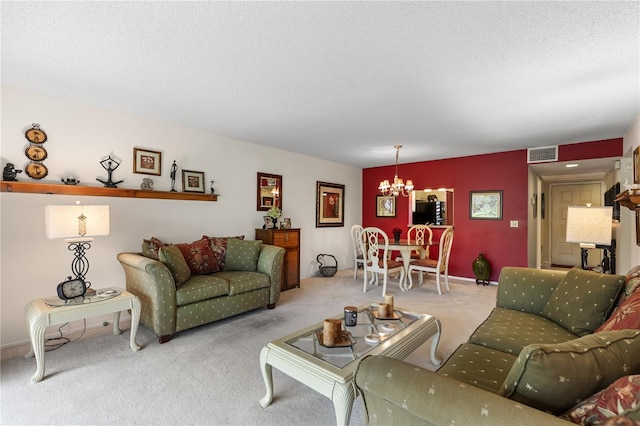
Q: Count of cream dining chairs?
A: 4